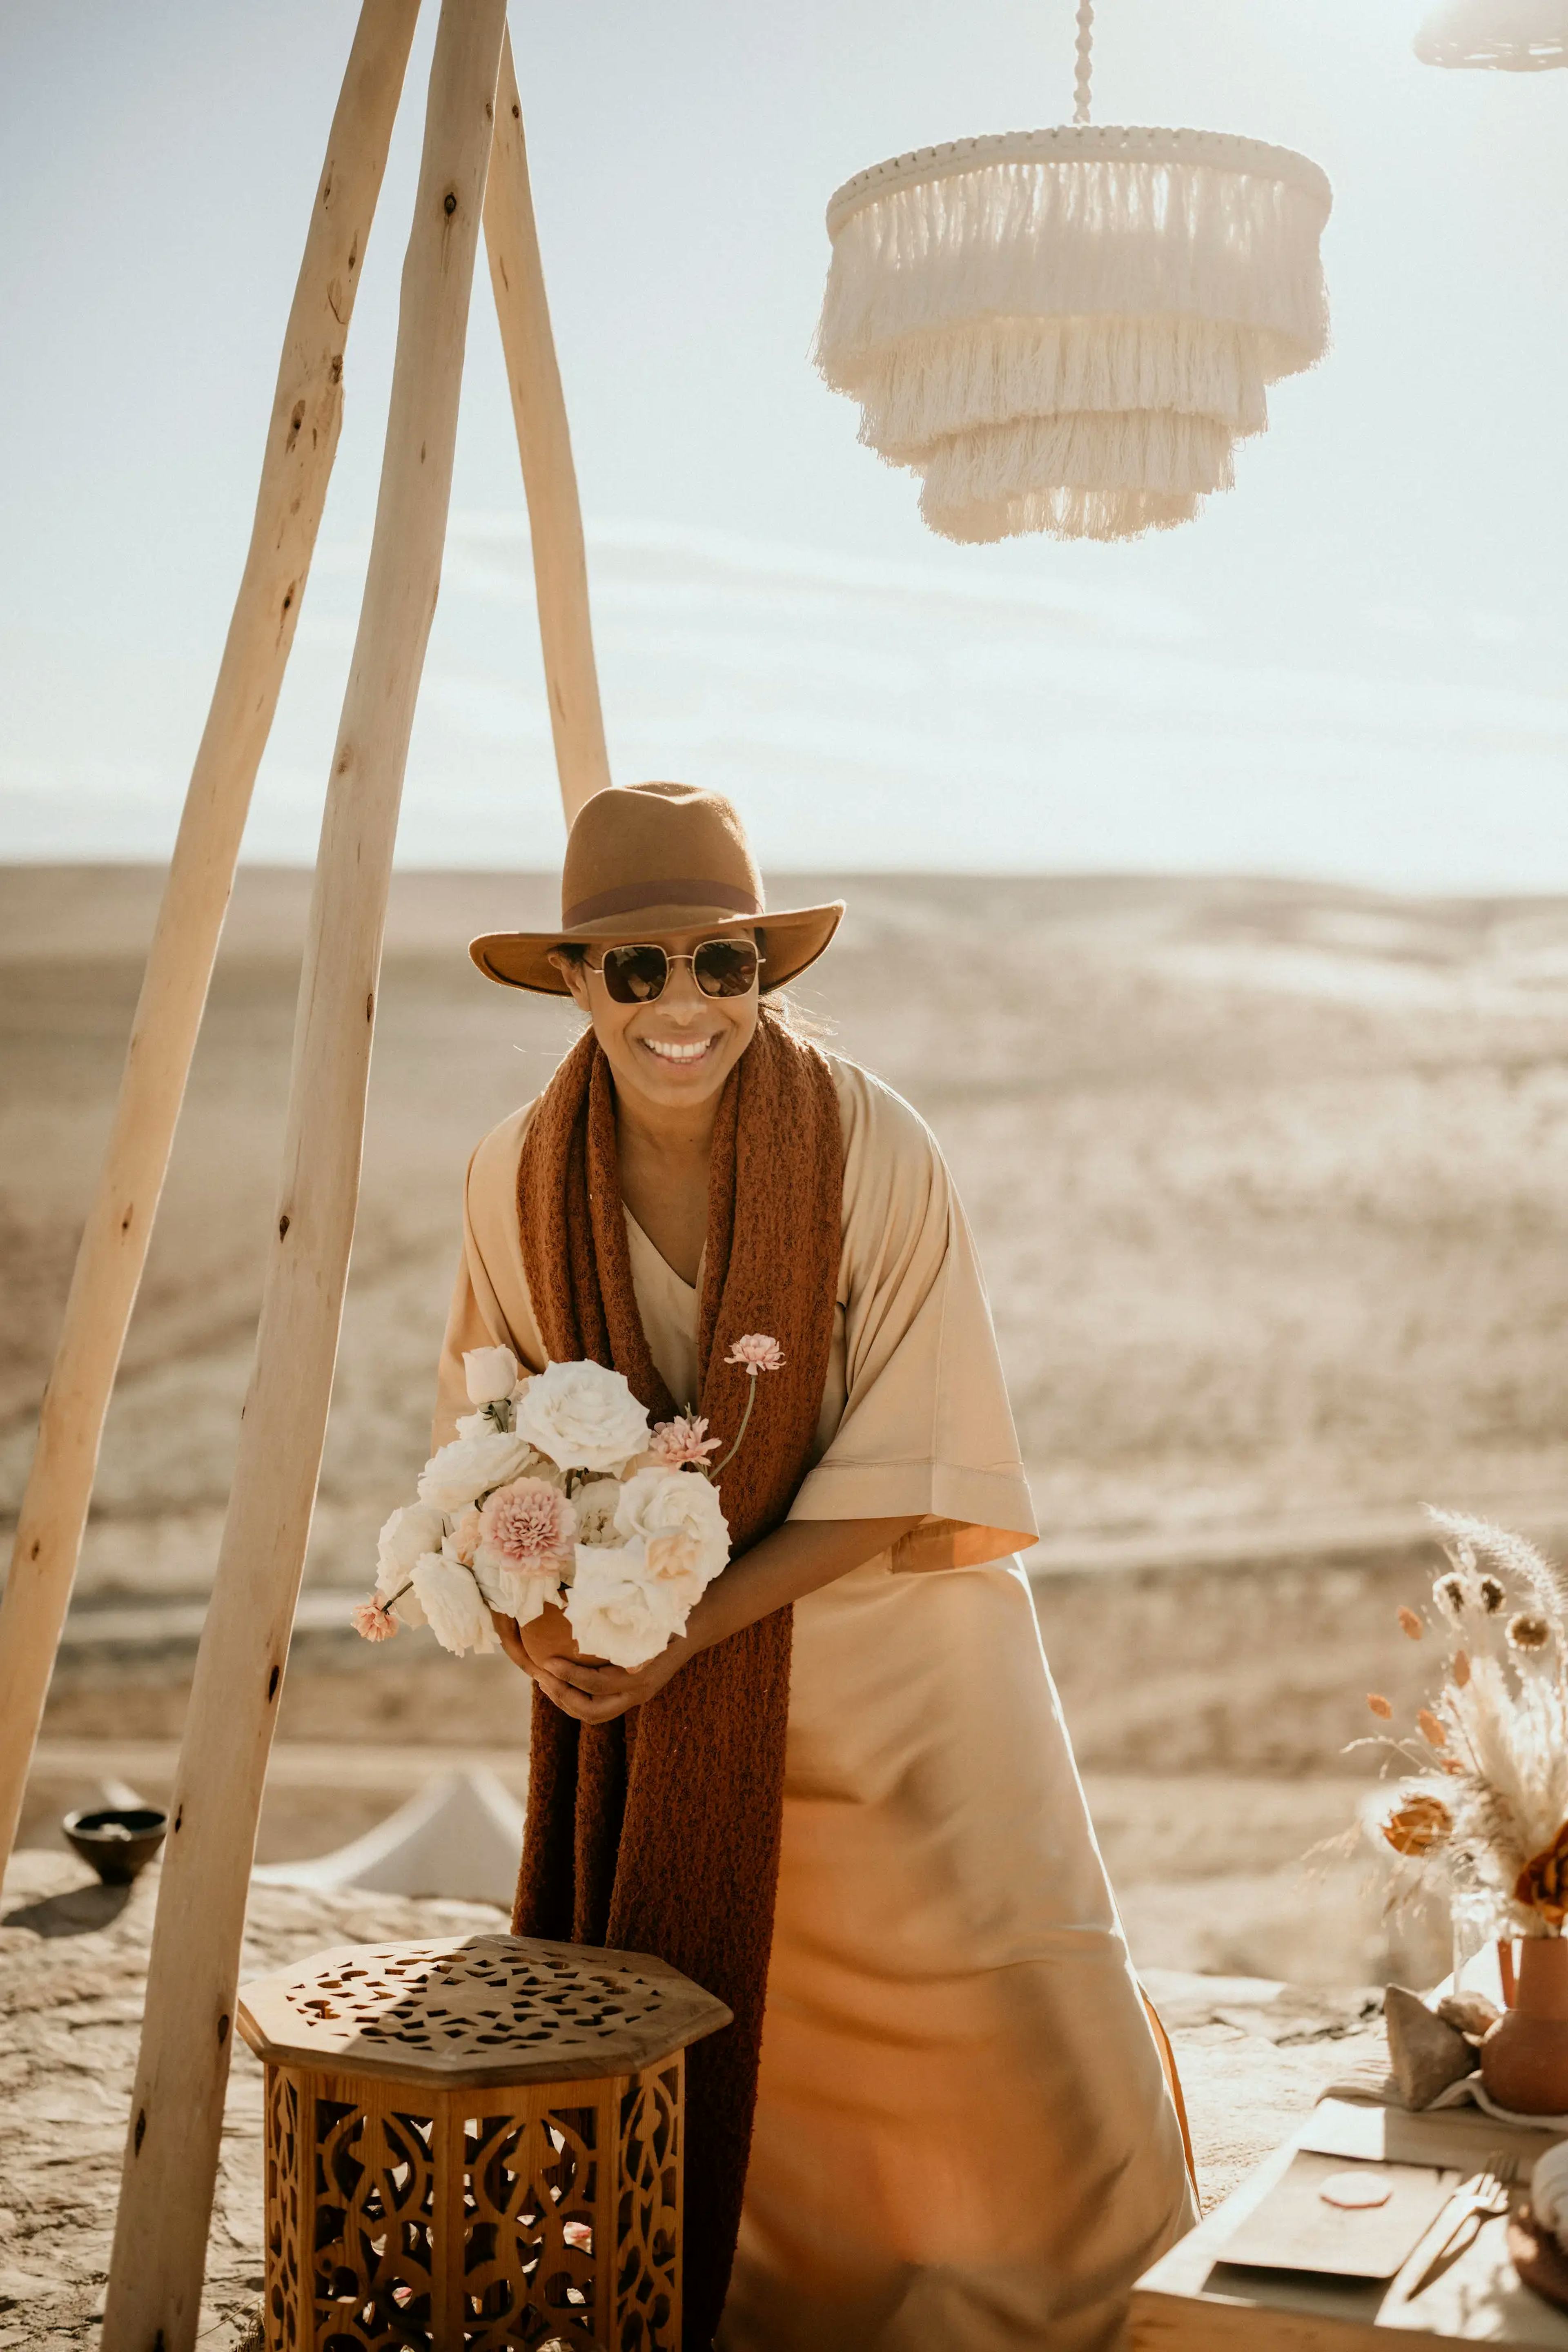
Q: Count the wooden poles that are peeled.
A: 3